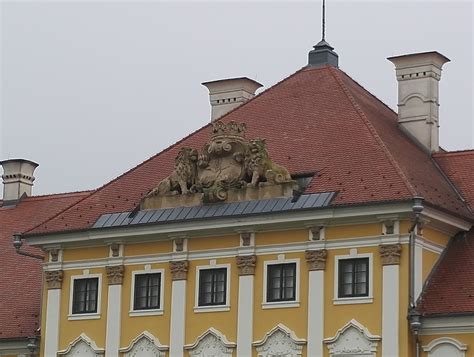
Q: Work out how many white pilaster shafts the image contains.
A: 6